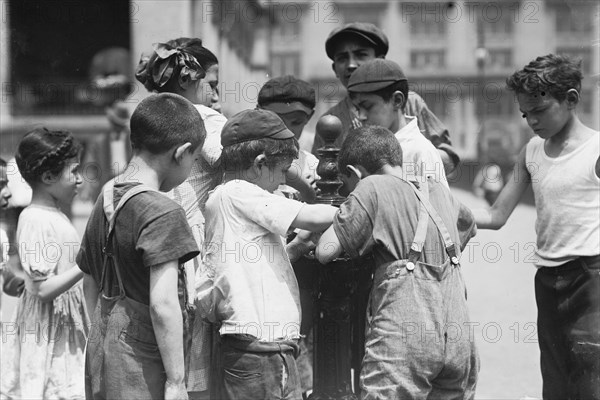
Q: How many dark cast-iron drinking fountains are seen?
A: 1